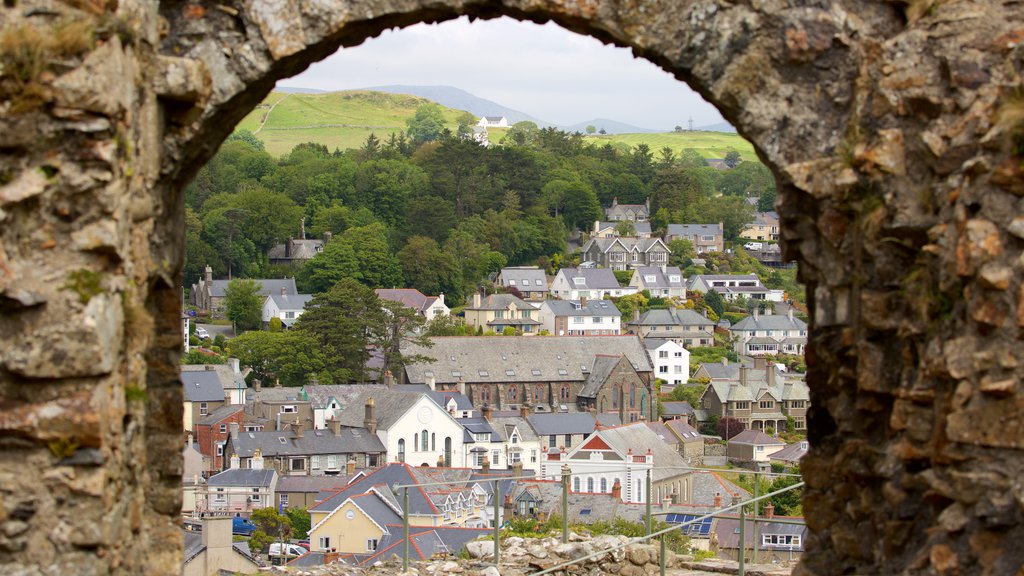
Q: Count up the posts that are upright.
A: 7